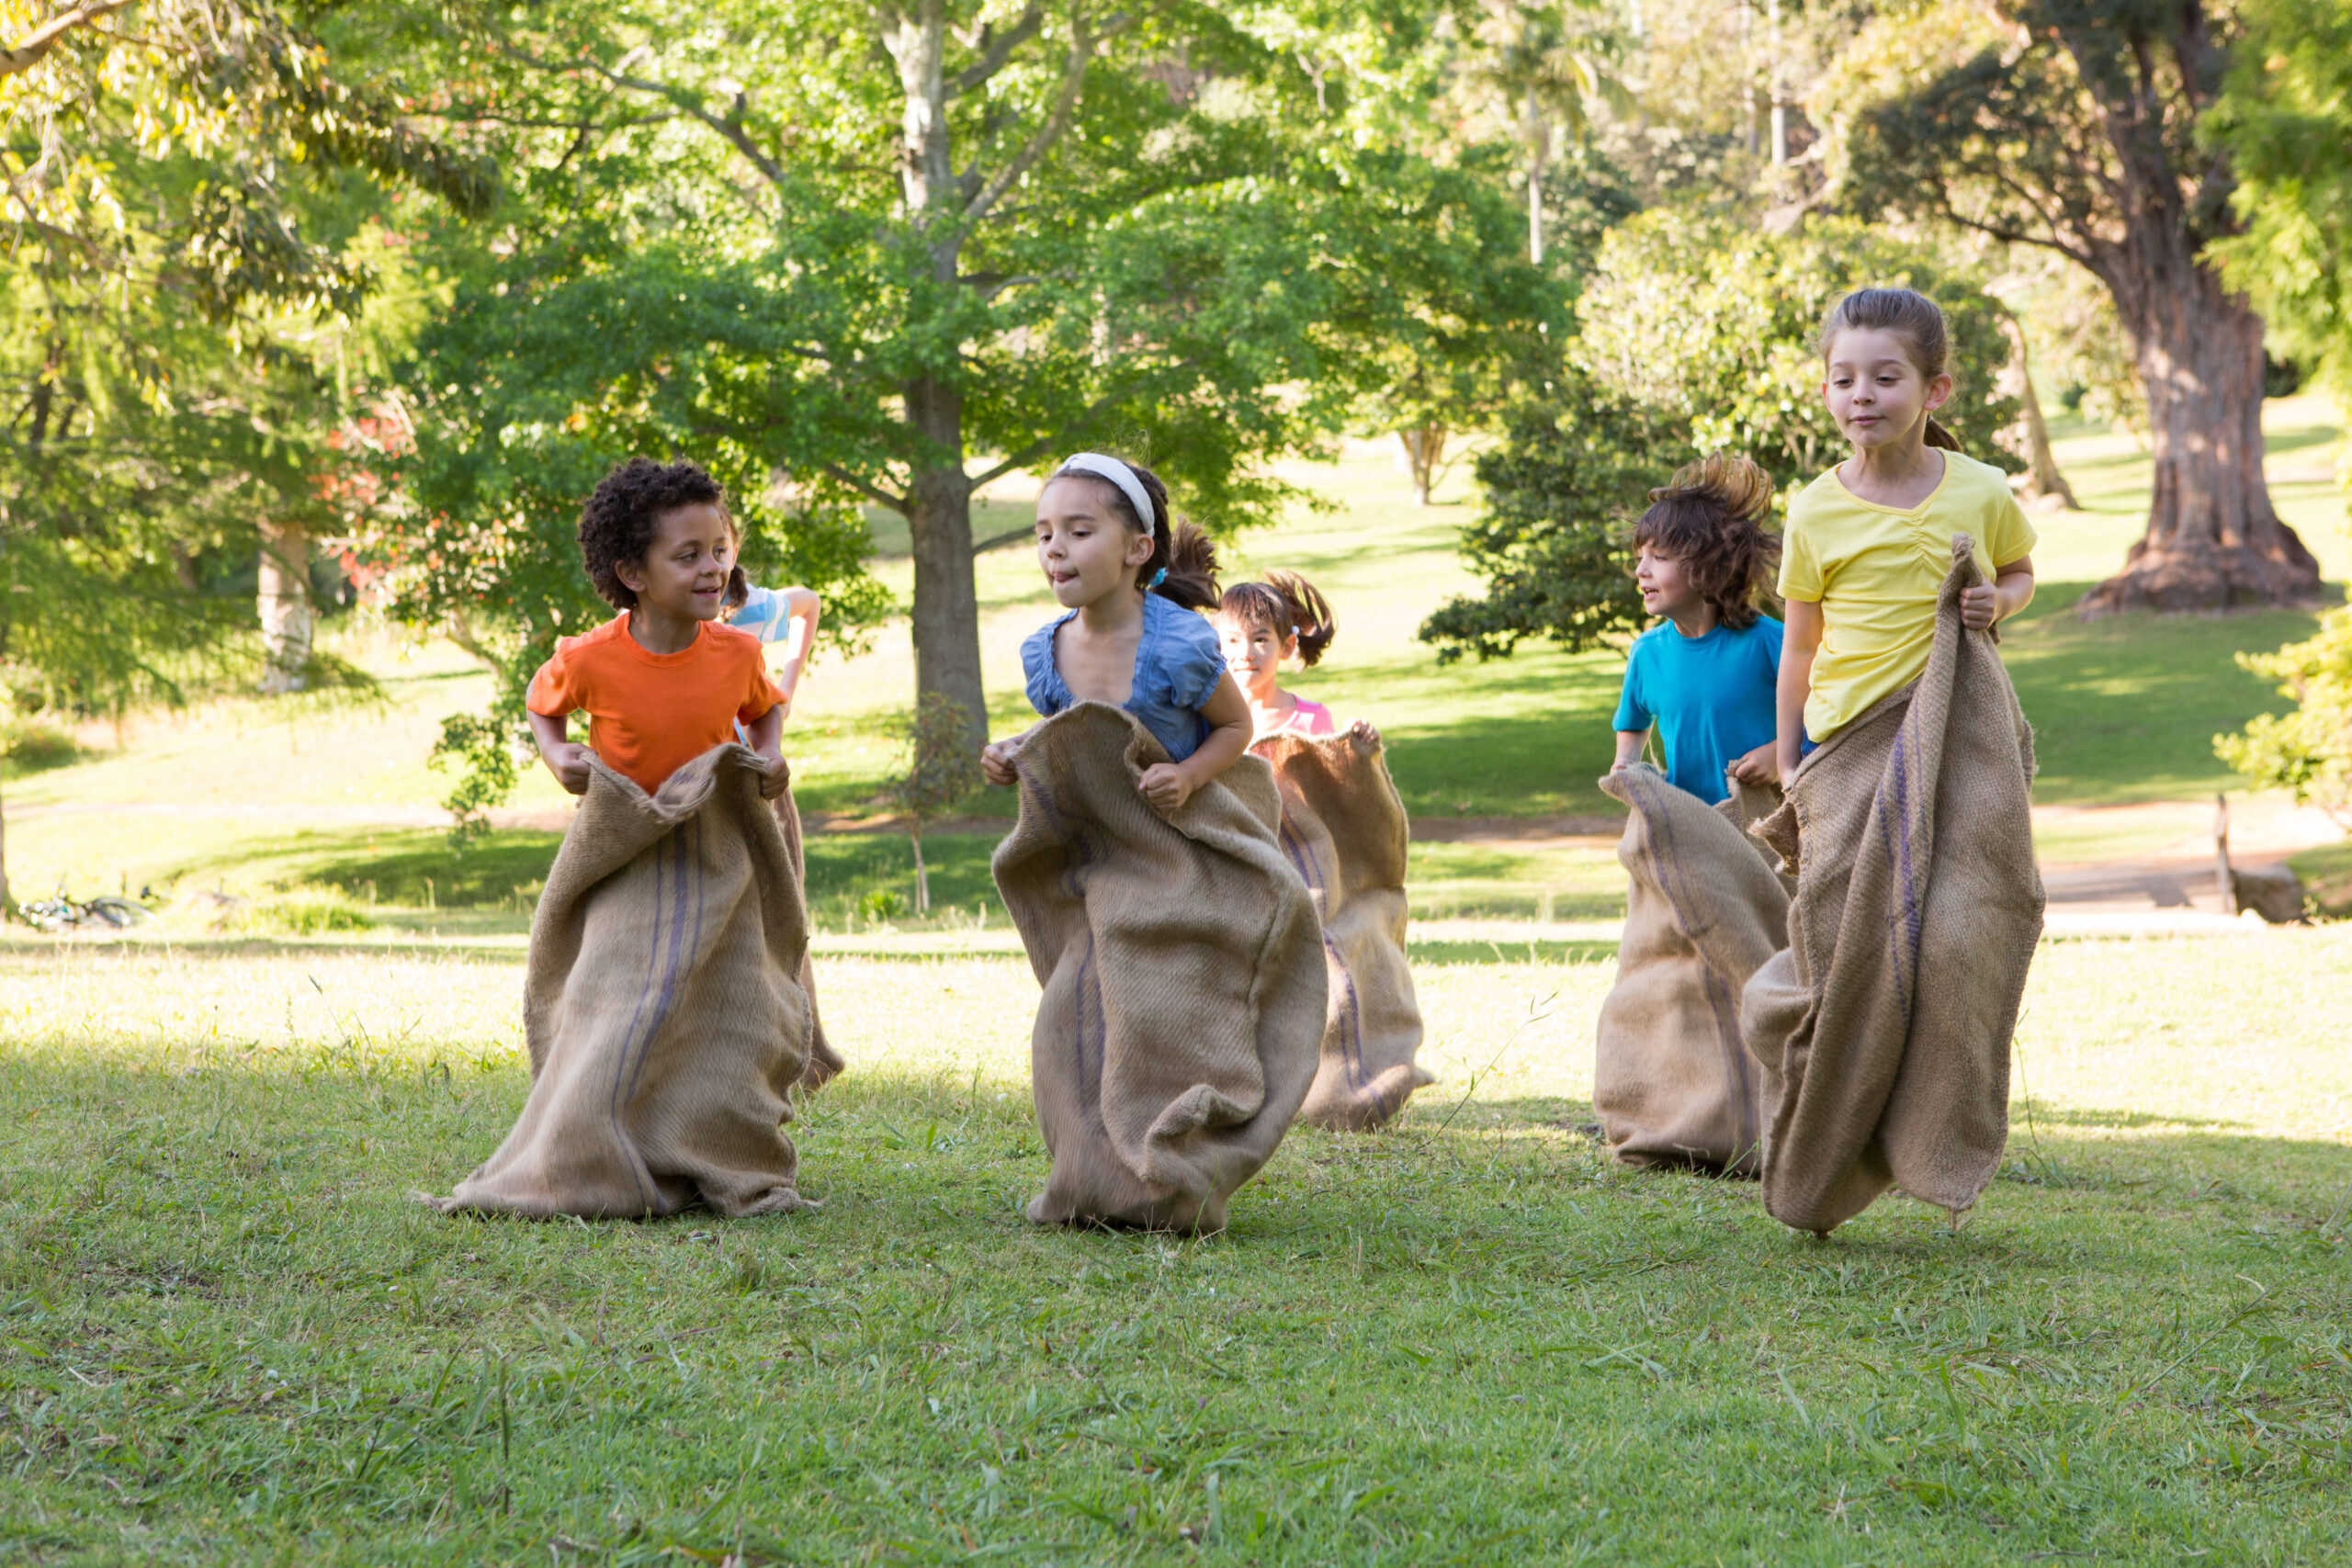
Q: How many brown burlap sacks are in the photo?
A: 6